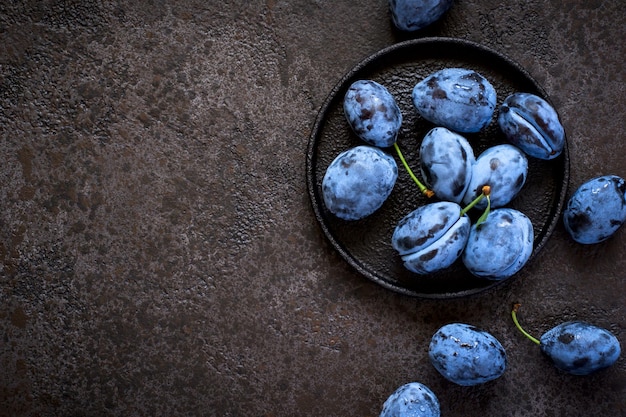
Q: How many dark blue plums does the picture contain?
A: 13